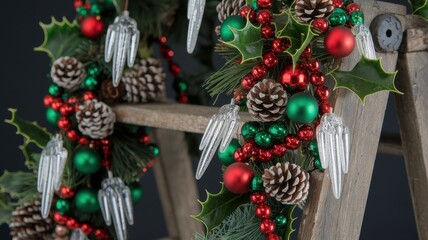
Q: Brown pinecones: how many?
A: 8